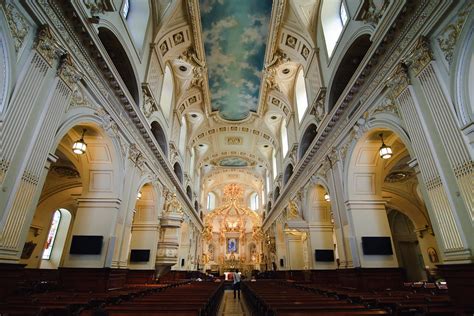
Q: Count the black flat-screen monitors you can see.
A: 4